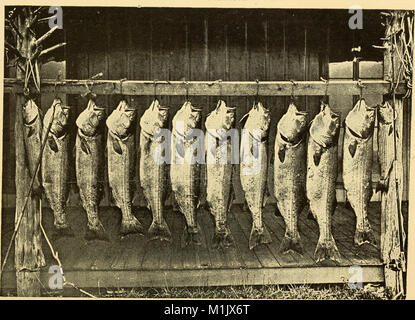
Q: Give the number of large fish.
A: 10